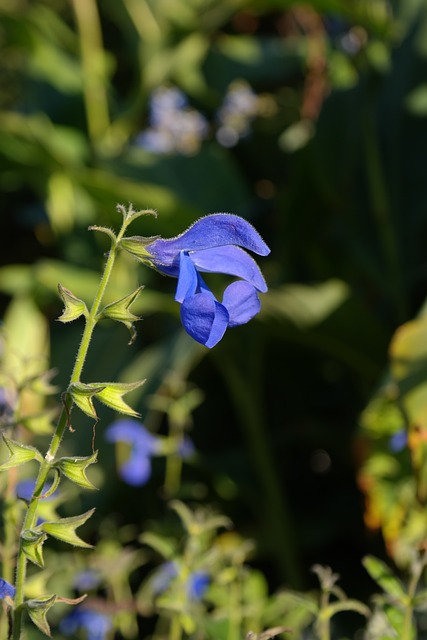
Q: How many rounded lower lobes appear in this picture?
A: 2